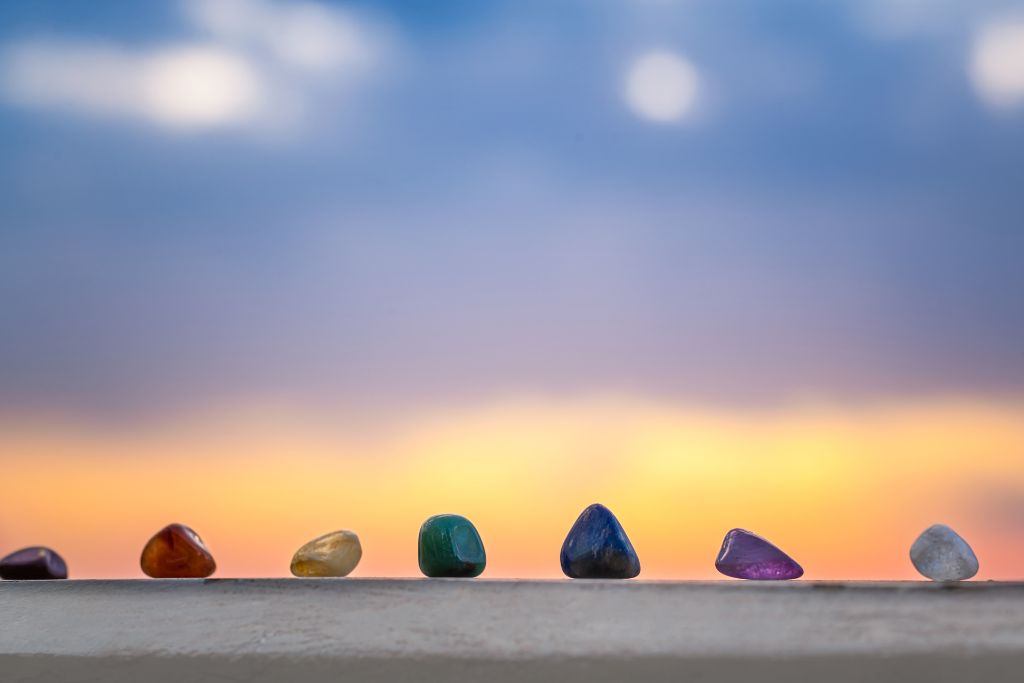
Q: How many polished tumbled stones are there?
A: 7